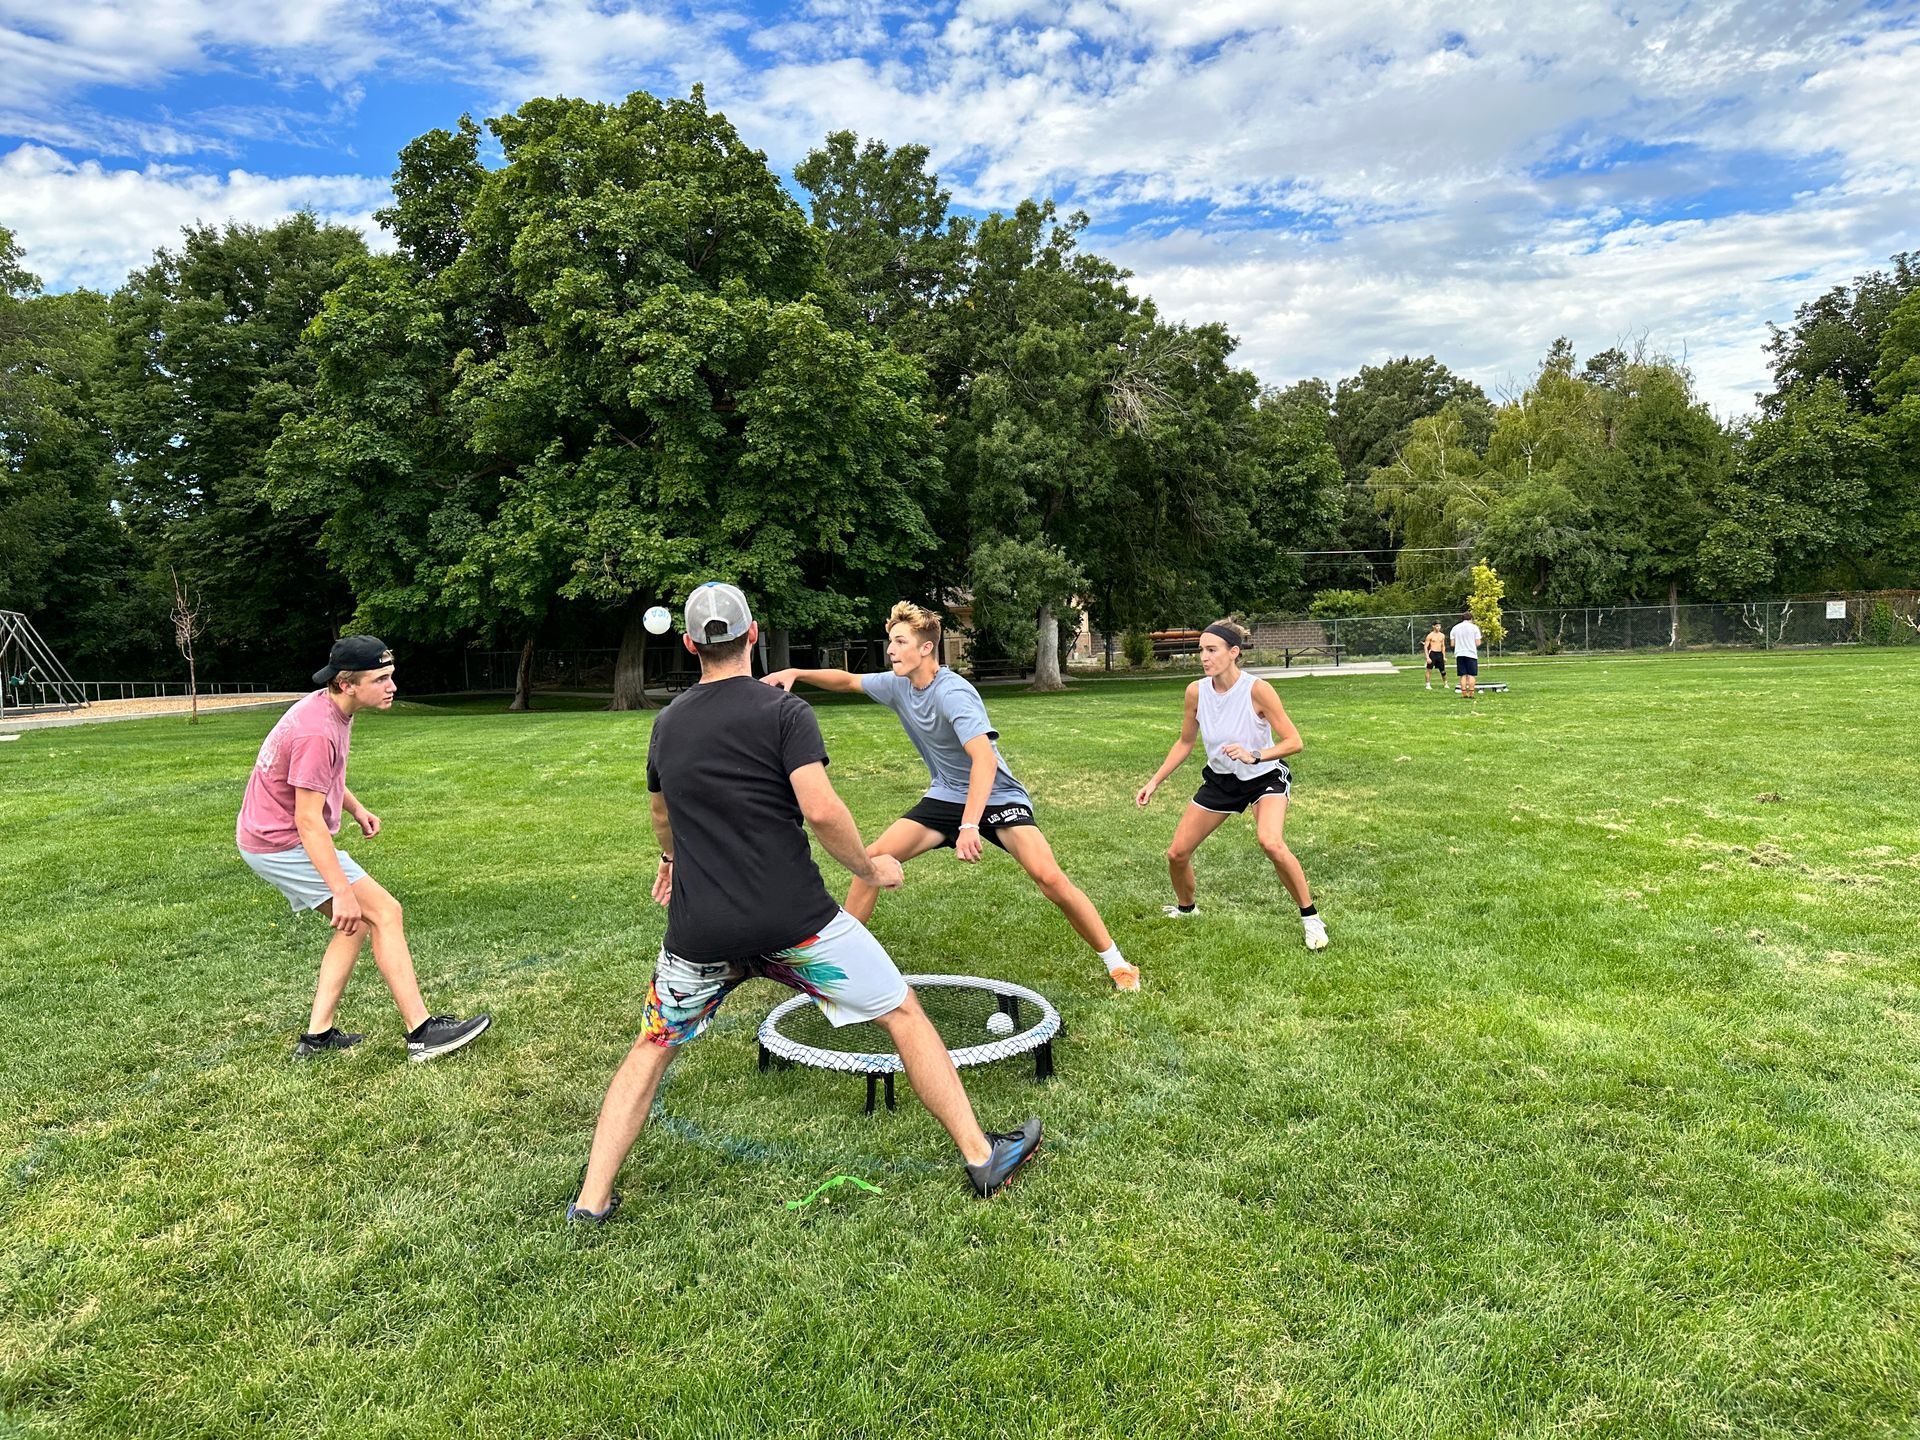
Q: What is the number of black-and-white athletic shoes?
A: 2